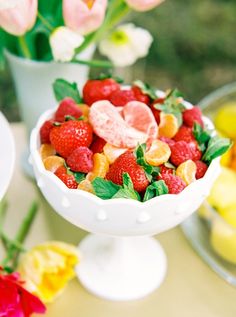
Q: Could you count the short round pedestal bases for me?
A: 1